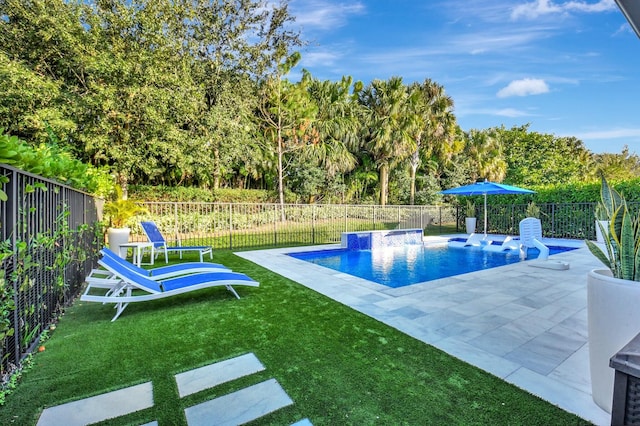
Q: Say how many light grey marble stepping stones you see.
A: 5